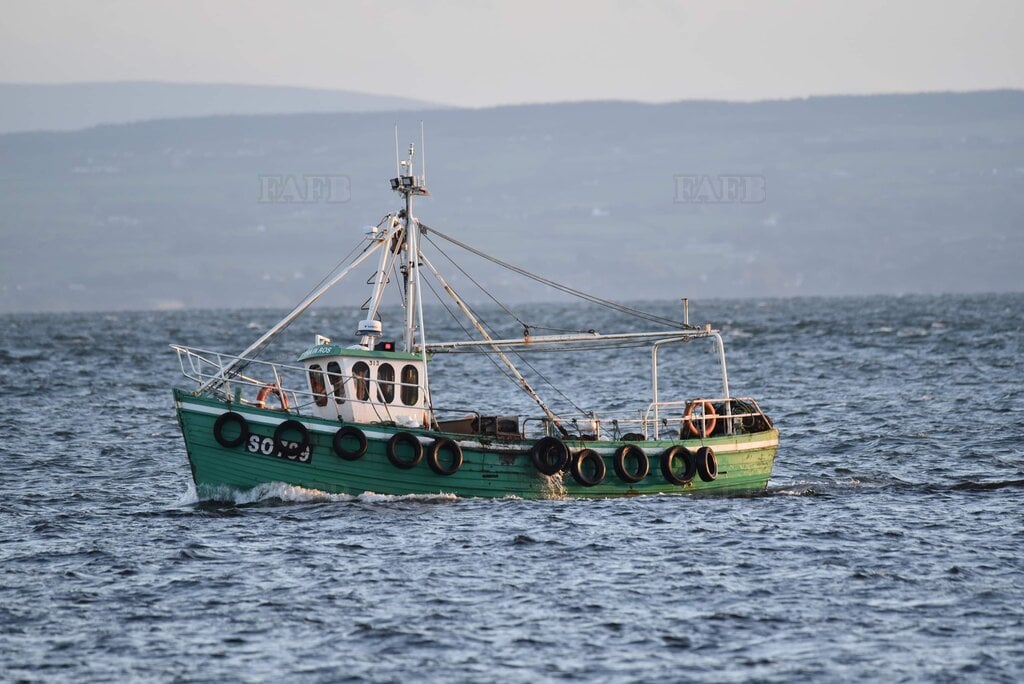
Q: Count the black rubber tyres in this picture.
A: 10